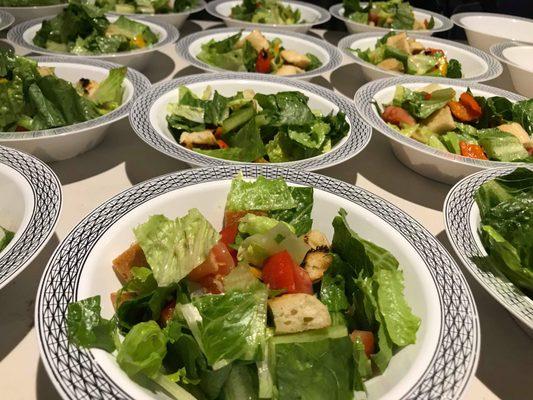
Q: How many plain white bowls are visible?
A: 2